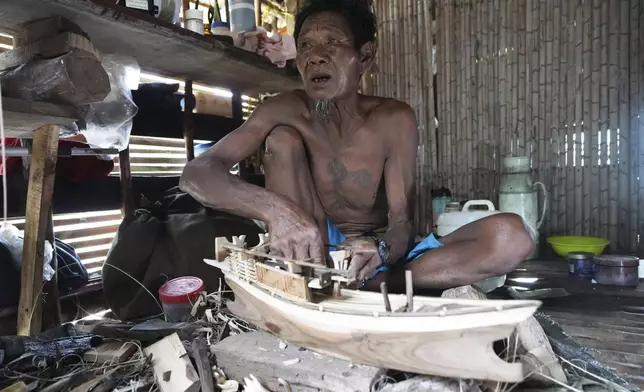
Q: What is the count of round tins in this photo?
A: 2